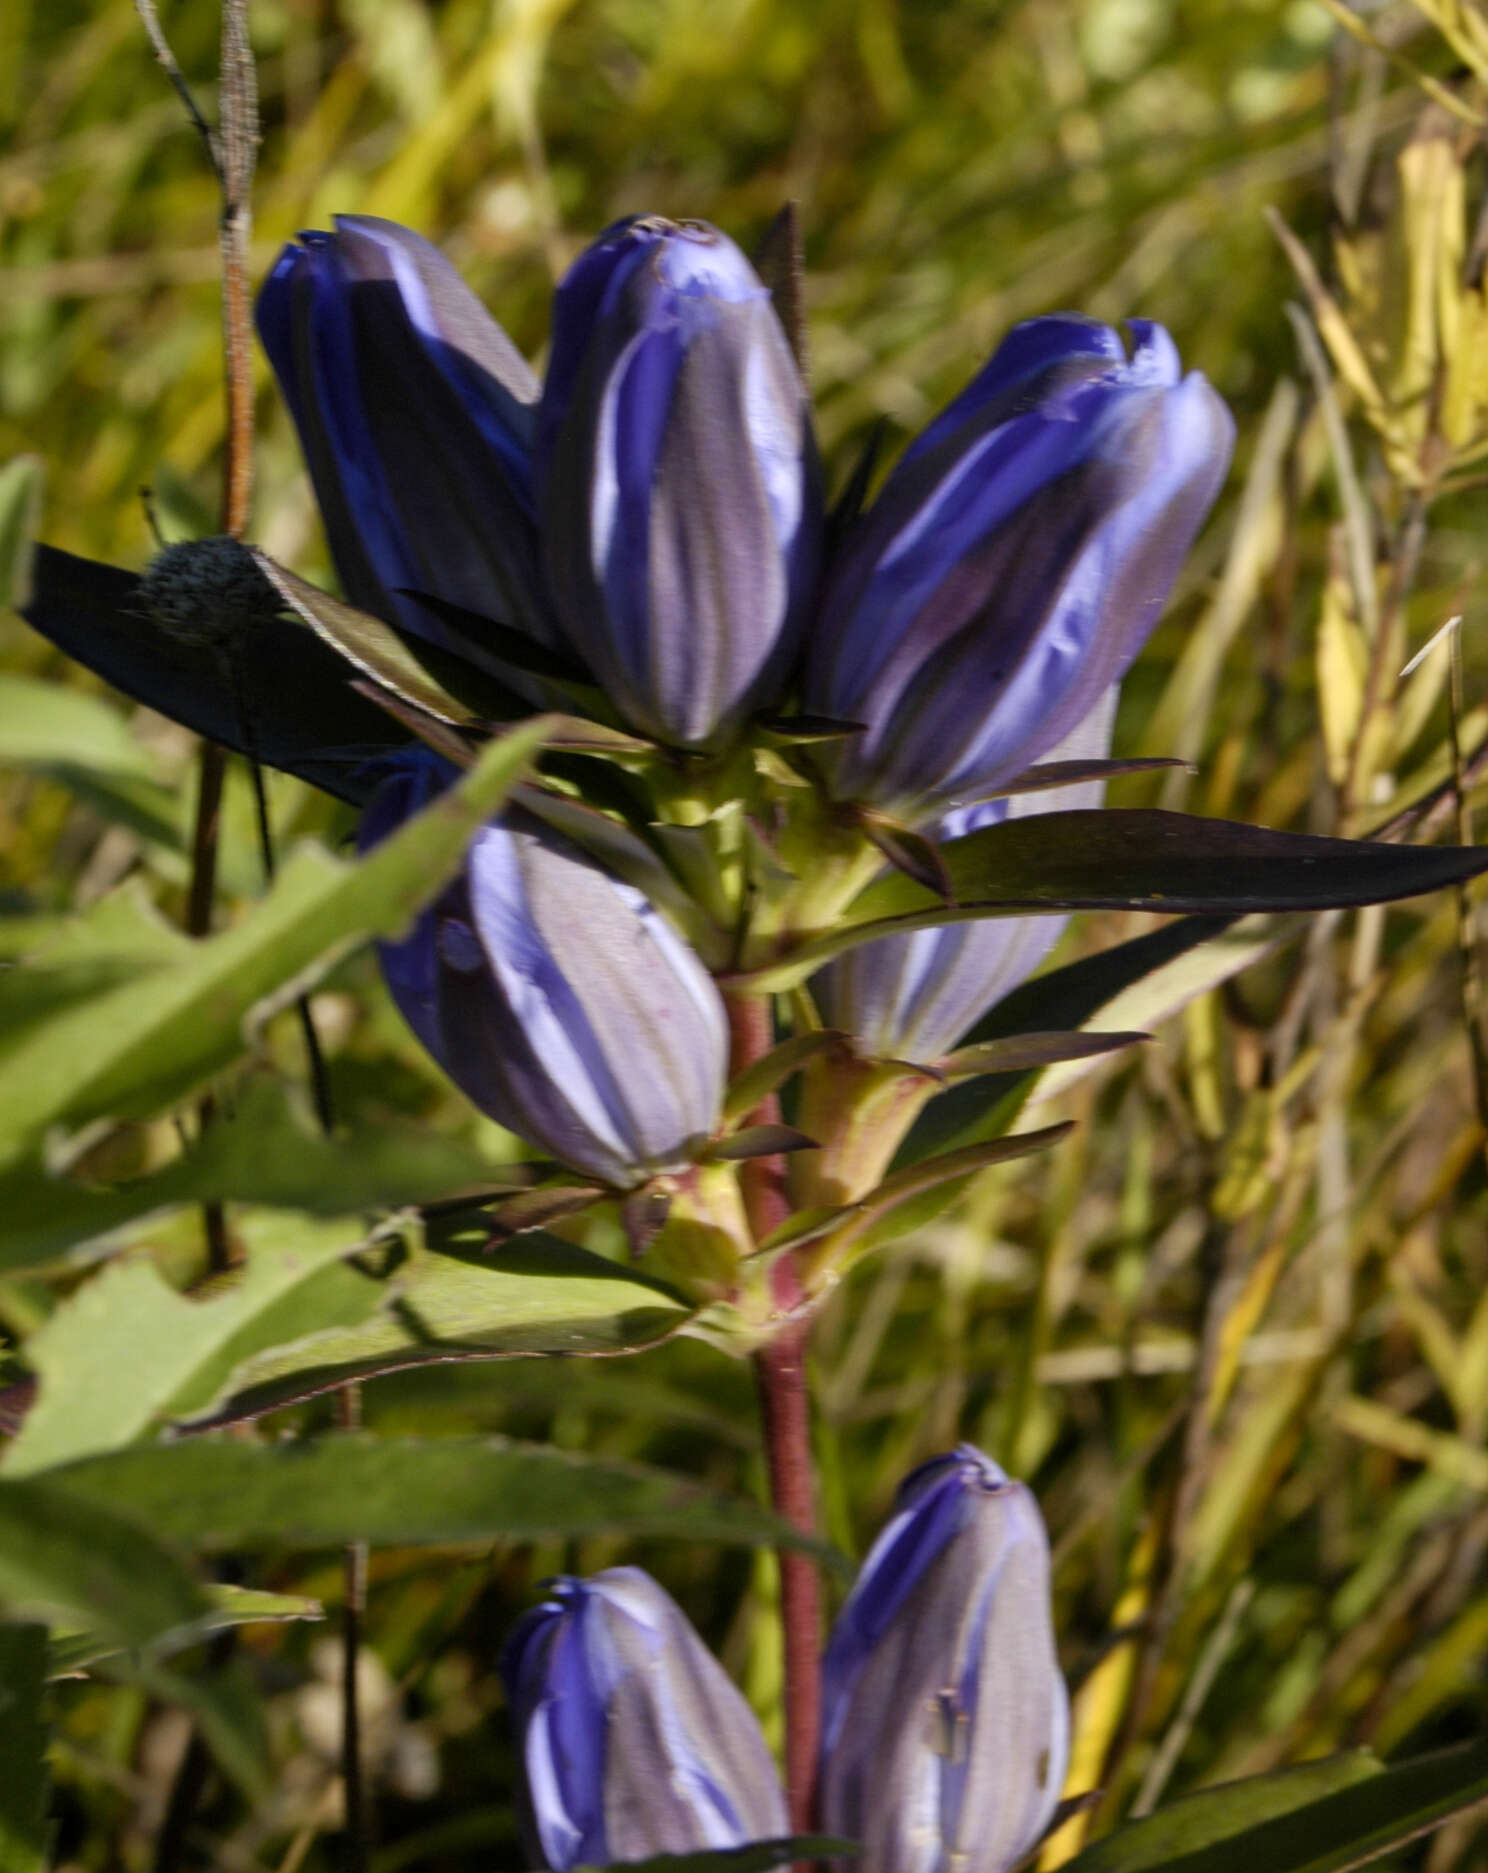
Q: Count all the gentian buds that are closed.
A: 7